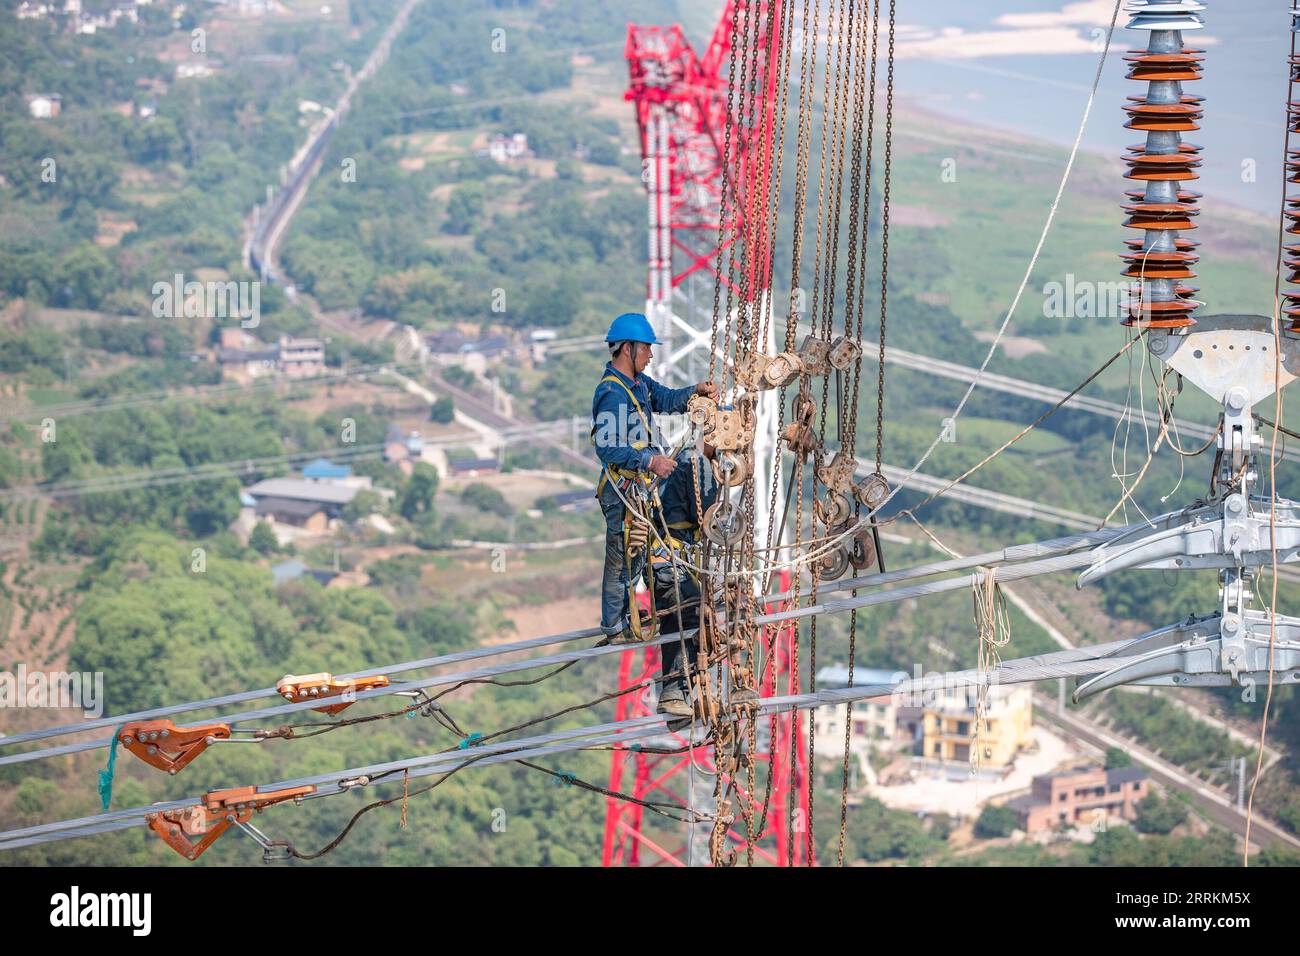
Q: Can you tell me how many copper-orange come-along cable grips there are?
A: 4